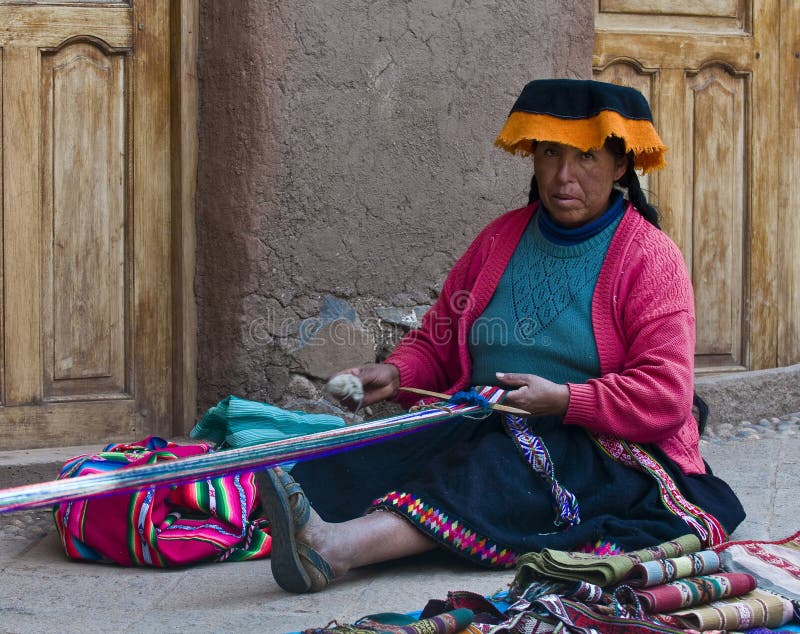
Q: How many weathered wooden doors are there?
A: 2